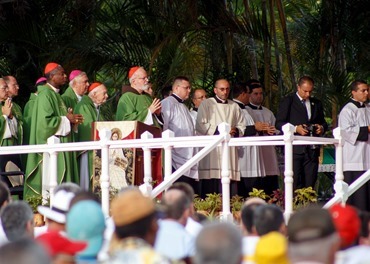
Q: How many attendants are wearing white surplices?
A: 6